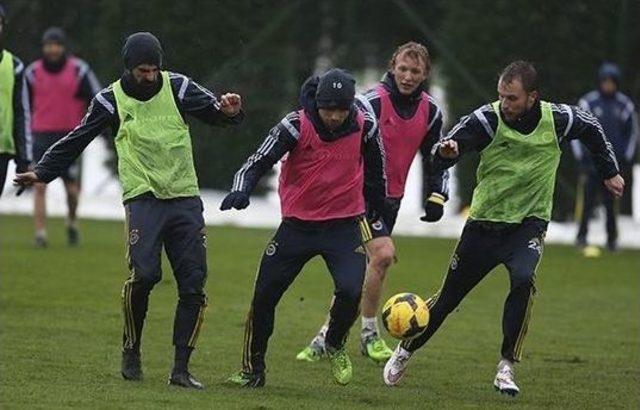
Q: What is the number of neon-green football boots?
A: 4